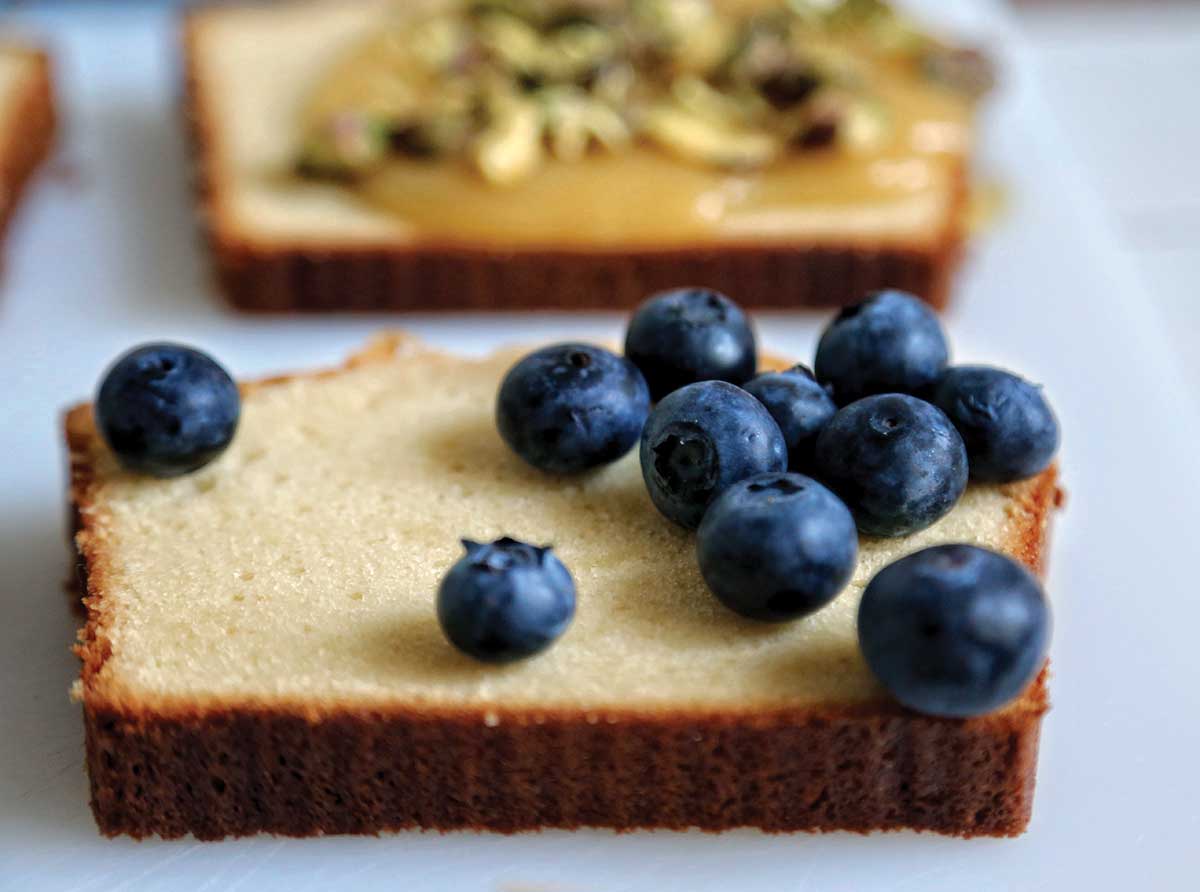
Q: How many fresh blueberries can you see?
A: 11